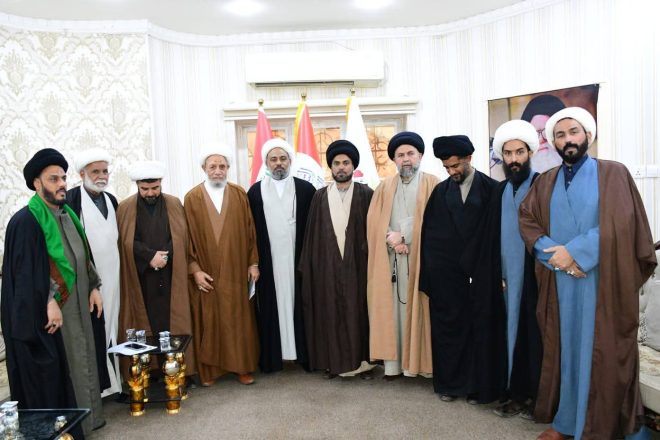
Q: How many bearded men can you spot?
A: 10